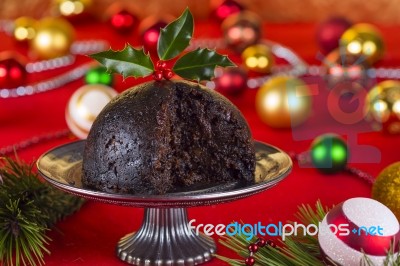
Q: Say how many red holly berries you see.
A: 3